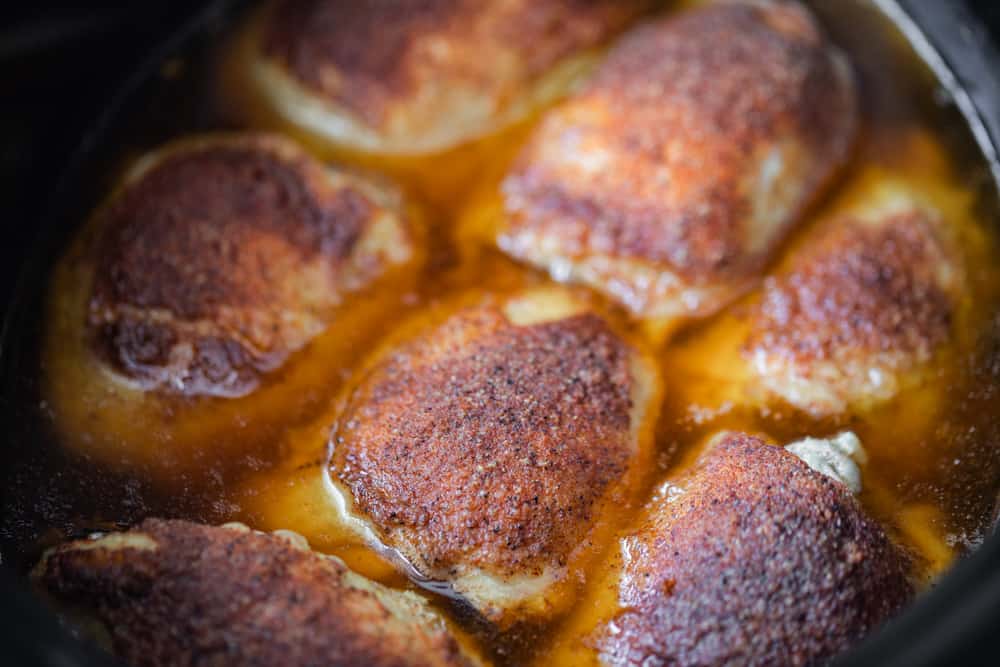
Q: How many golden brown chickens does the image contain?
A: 7